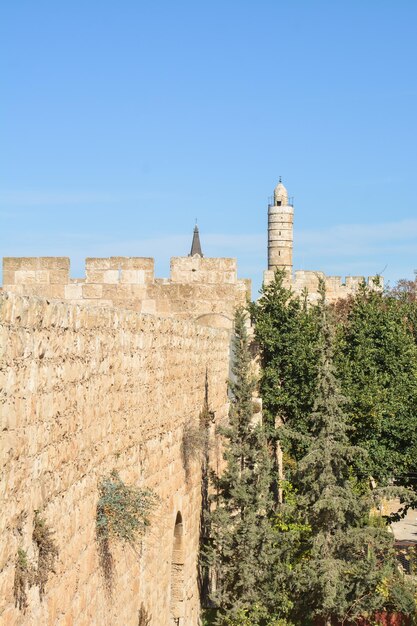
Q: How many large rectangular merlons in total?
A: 3